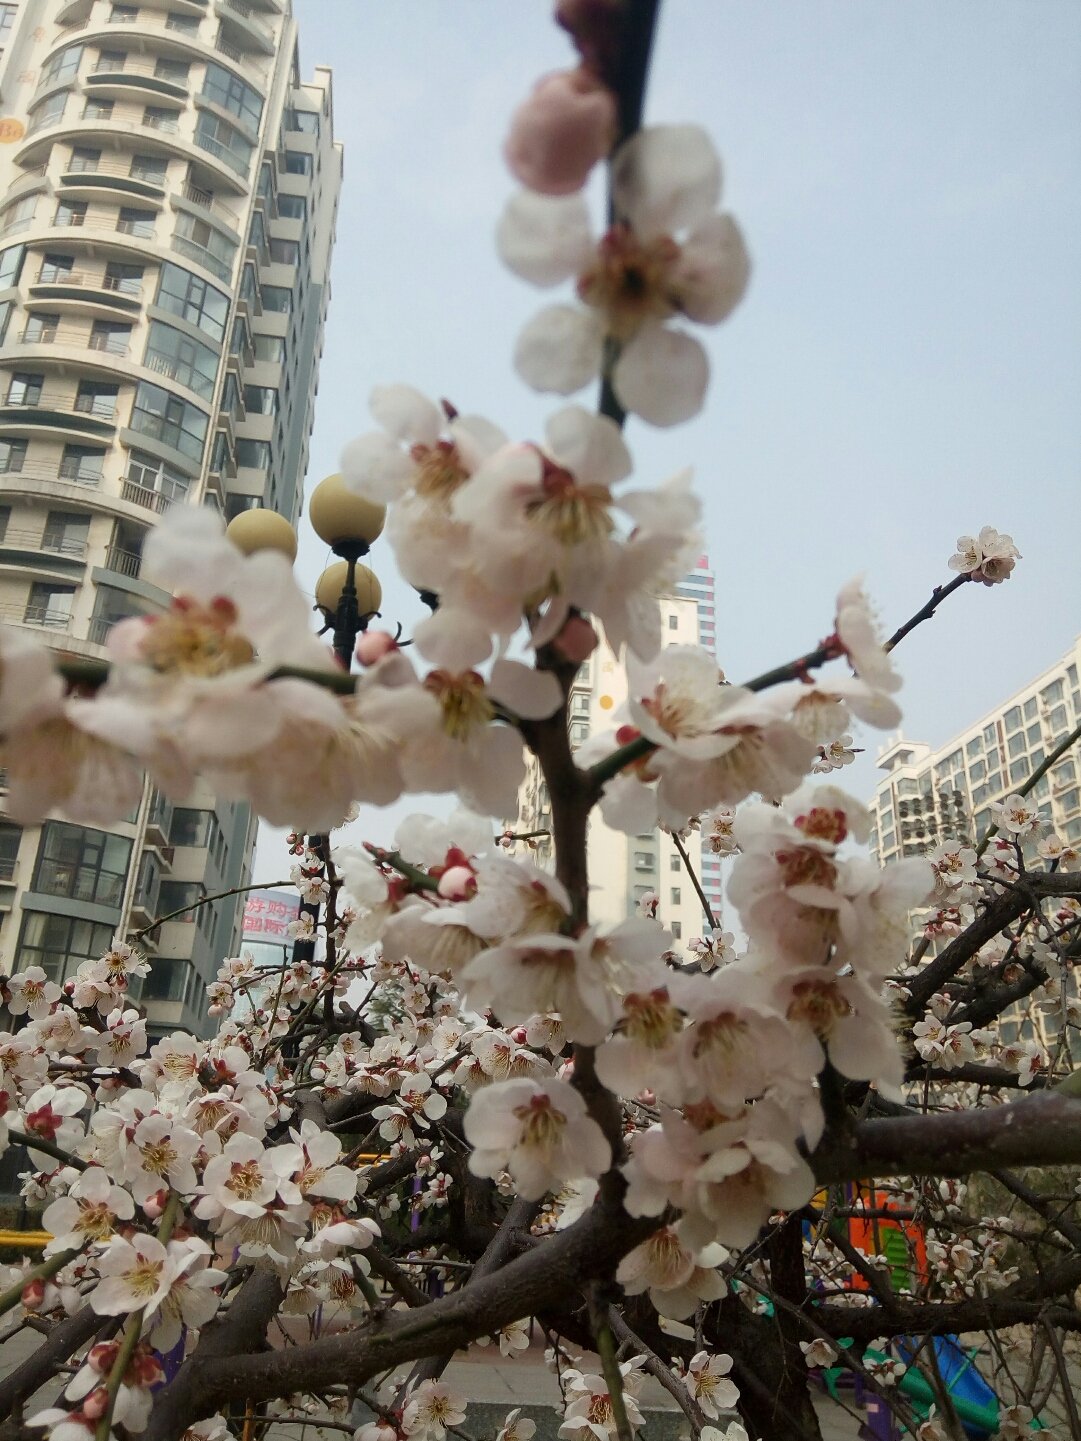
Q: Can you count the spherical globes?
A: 3